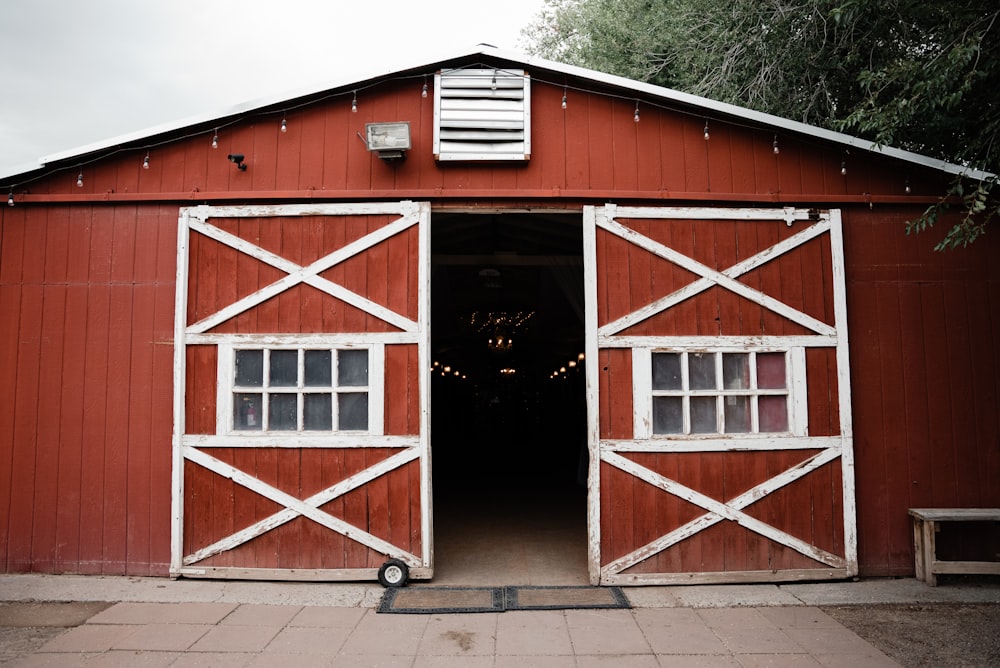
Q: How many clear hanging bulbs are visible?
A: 14